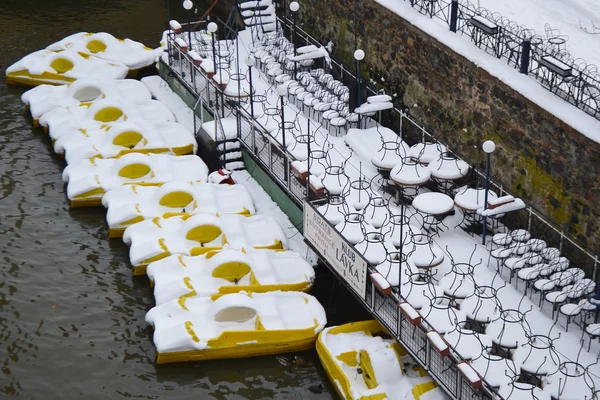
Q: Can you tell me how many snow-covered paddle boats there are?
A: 11